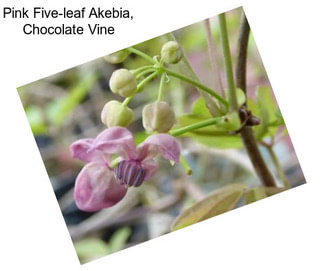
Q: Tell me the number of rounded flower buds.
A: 5